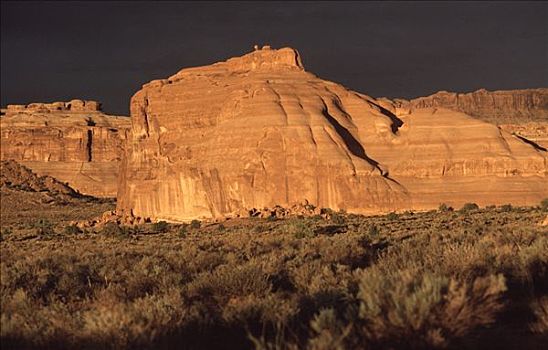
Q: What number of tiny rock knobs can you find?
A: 2